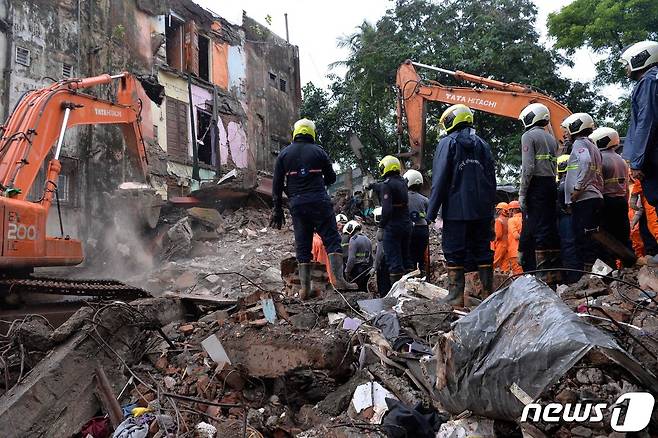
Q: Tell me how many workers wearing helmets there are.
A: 14